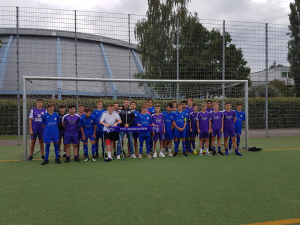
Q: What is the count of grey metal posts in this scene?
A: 6